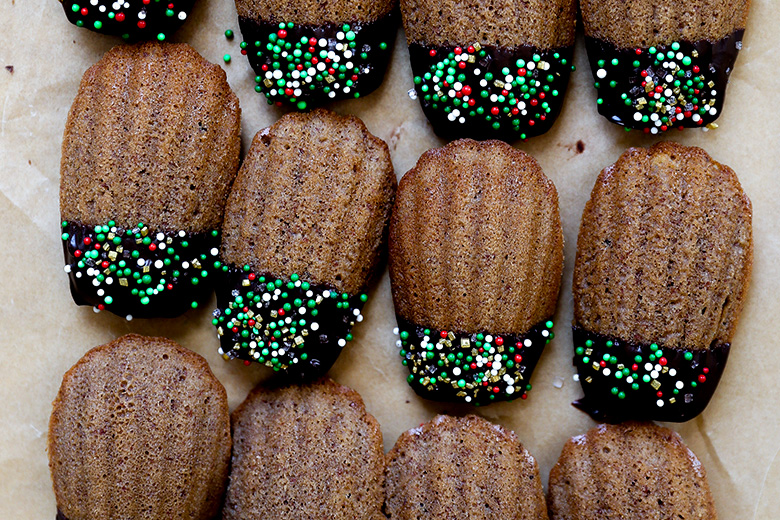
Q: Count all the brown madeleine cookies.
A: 12